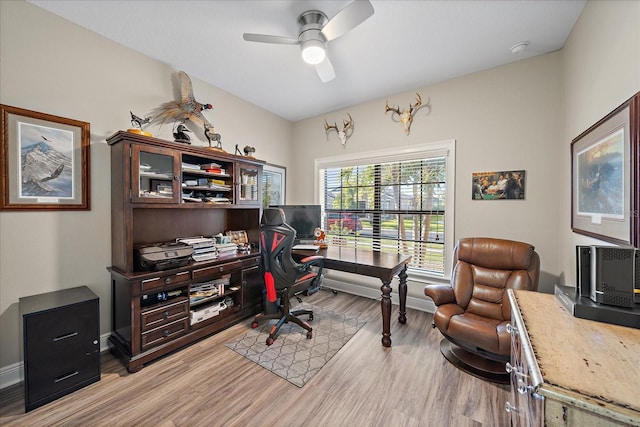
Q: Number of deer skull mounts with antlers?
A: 2